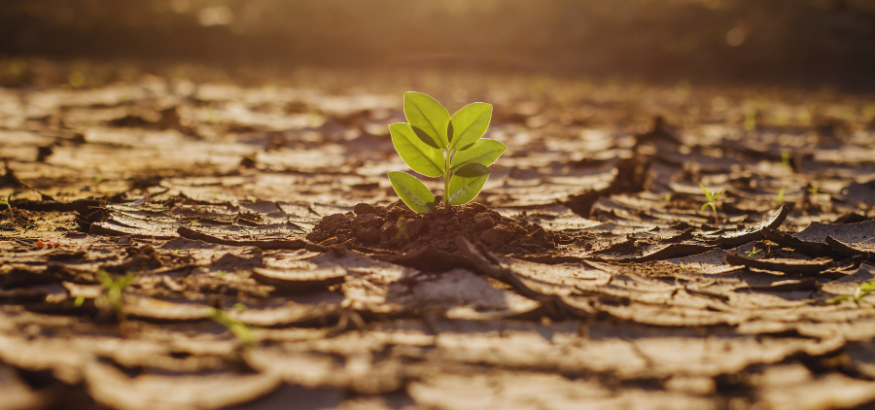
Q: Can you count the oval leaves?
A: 6